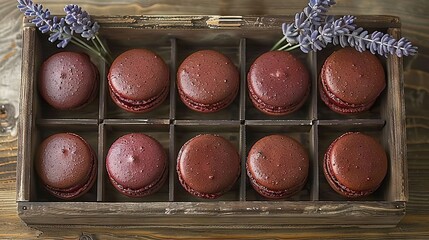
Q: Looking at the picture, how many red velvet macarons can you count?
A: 10